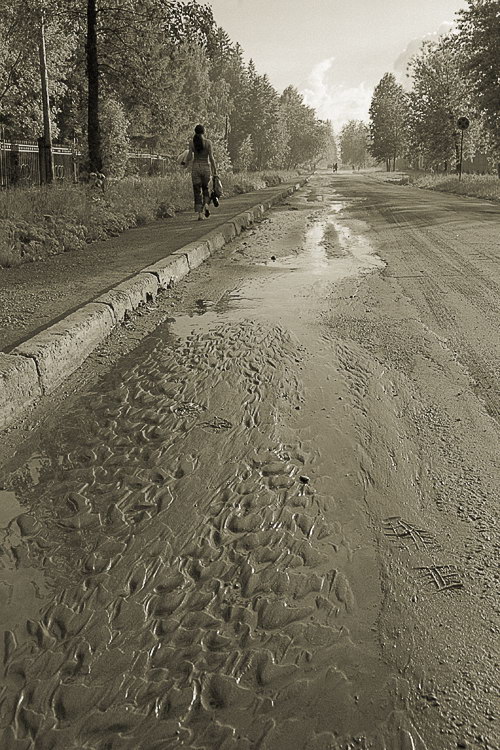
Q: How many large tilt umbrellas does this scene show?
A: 0